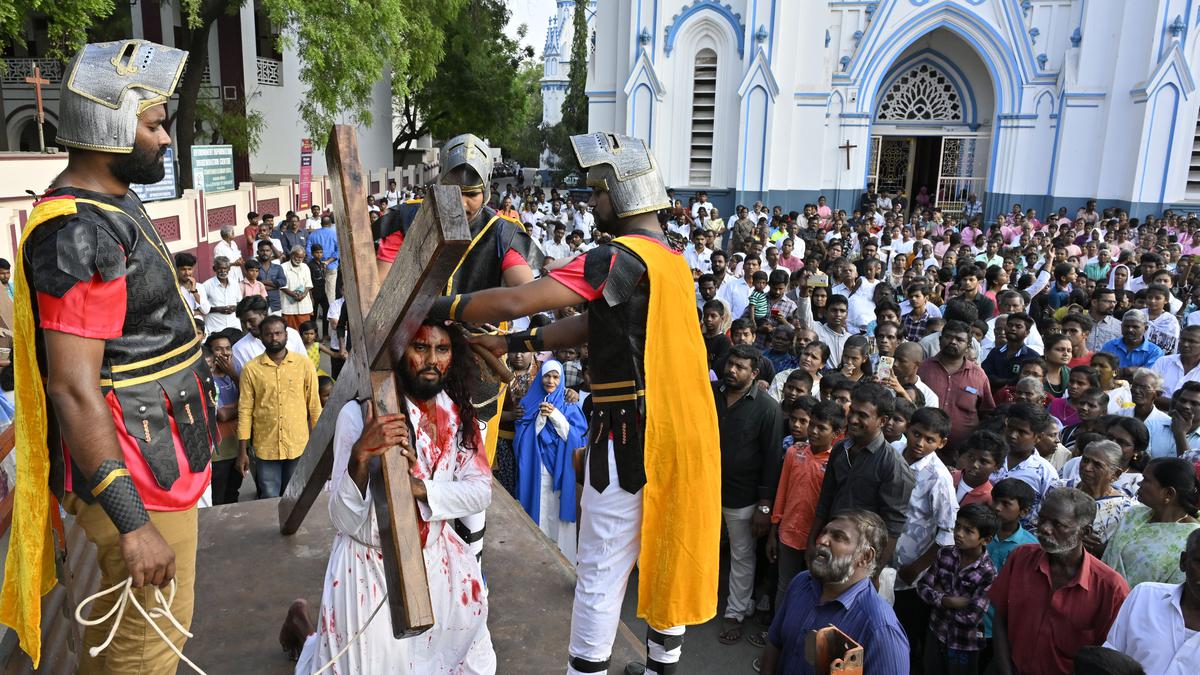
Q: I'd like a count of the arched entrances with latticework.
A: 1